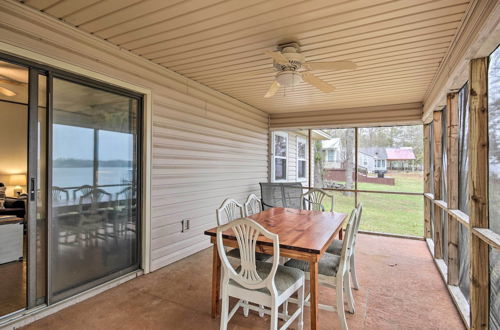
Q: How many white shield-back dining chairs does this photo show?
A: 6